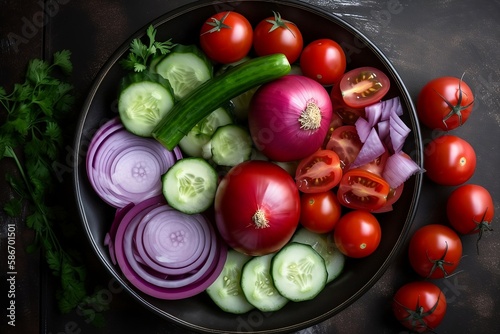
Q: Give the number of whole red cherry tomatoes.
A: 10